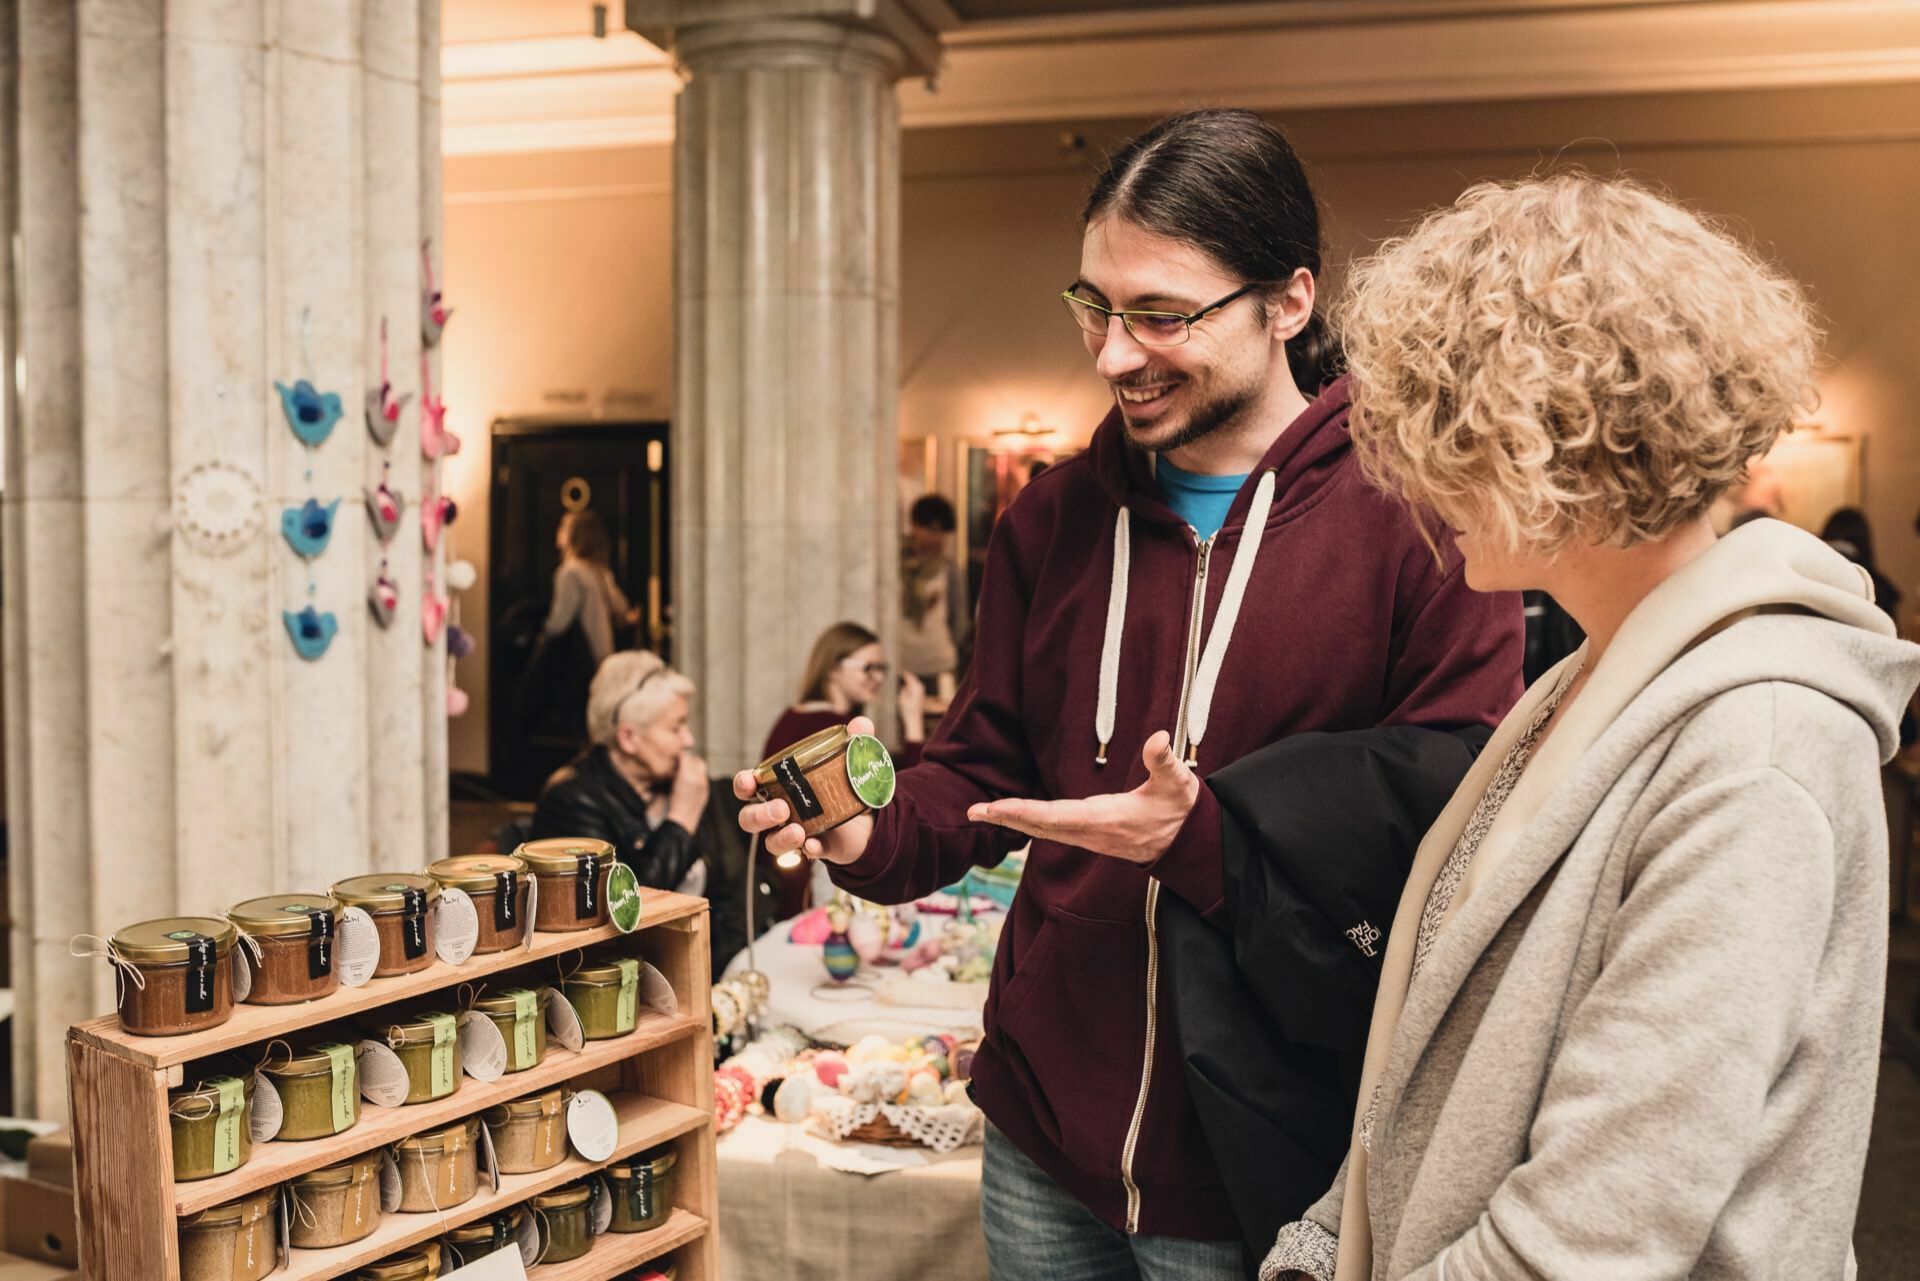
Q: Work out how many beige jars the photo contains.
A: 4